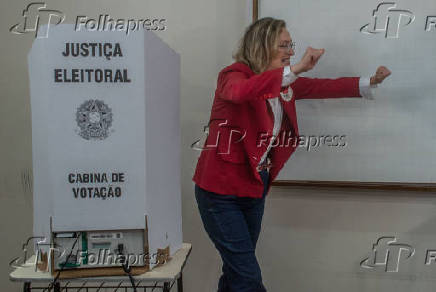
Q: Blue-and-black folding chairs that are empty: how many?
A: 0